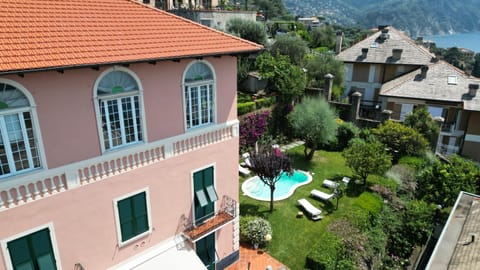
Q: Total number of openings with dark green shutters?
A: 4